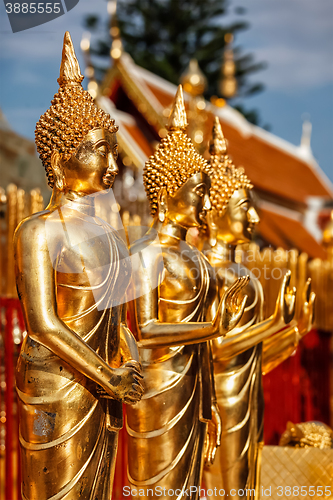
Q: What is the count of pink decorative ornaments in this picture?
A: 0